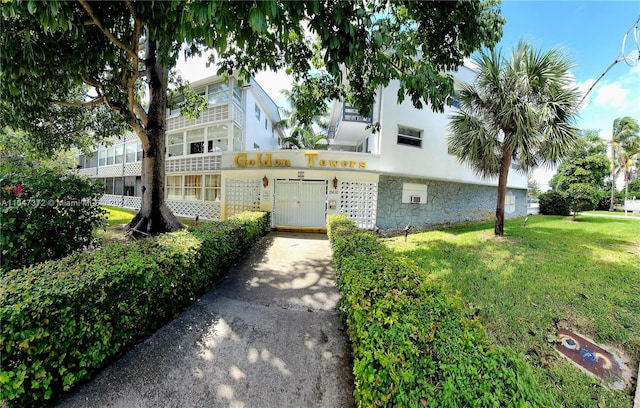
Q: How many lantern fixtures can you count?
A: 2